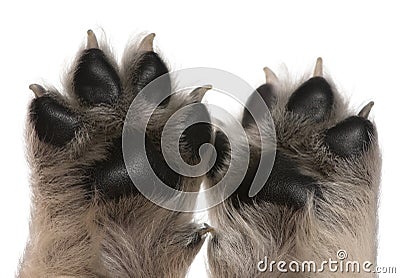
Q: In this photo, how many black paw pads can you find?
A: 10